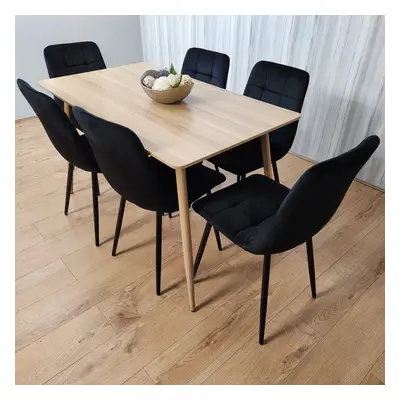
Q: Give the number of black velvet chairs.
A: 6